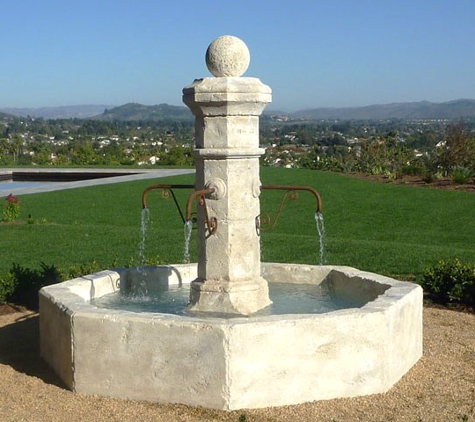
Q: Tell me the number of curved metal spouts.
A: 3